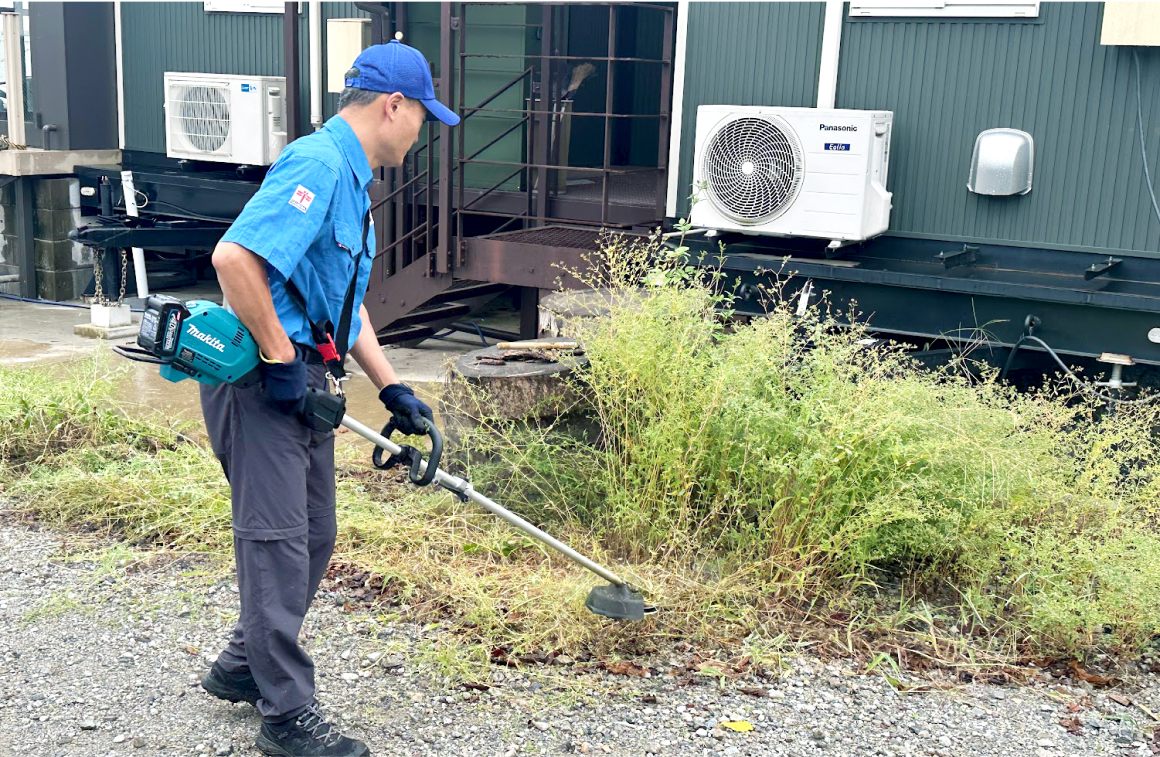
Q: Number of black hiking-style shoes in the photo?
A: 2